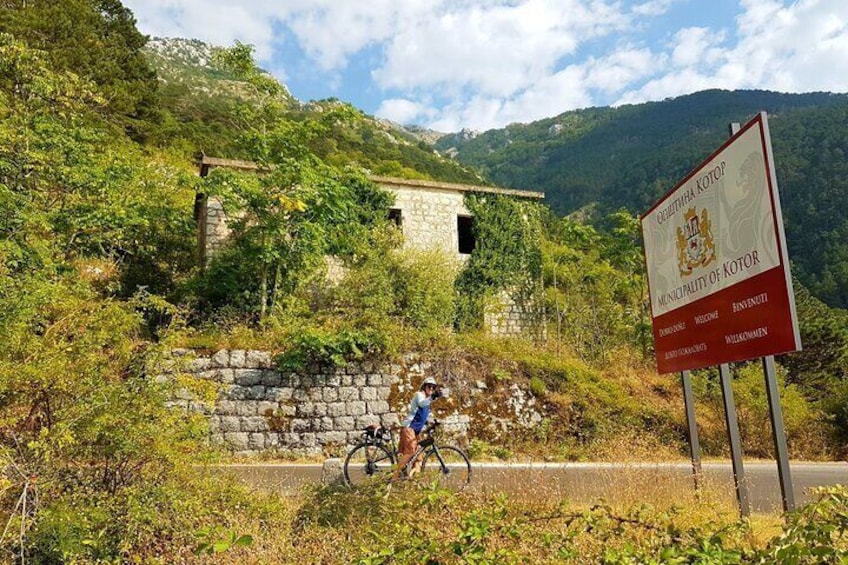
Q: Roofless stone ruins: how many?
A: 1